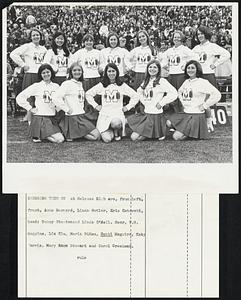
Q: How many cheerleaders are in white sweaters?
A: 12